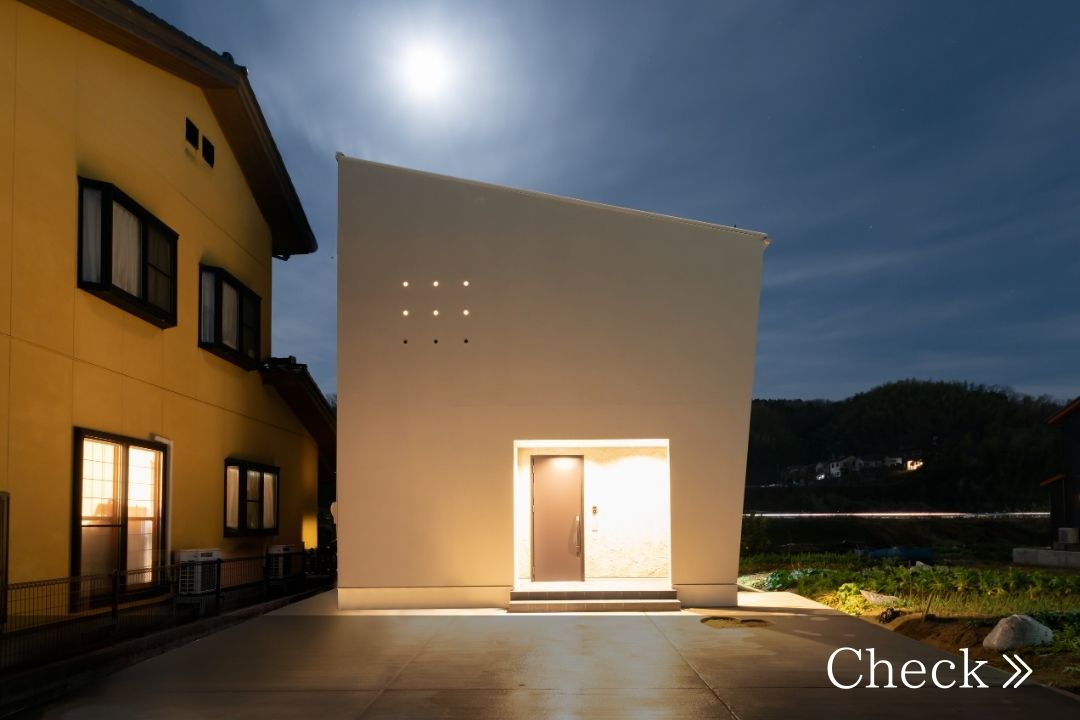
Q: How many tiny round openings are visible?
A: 9